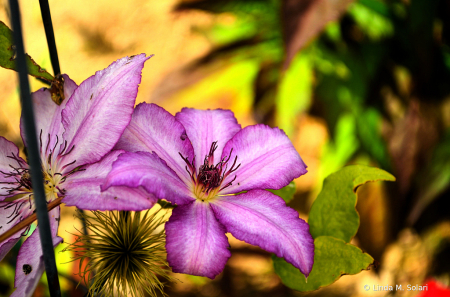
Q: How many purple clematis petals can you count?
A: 12